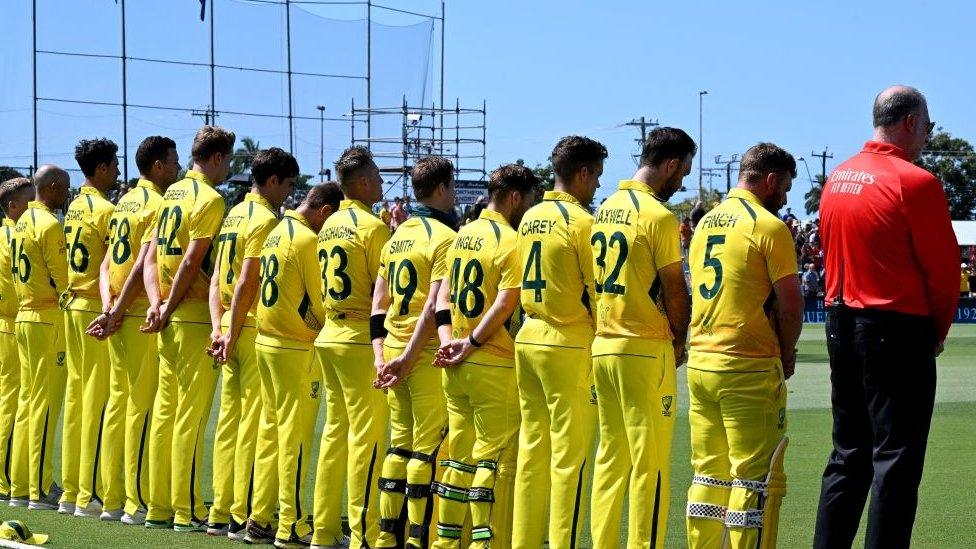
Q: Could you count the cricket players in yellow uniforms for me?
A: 13